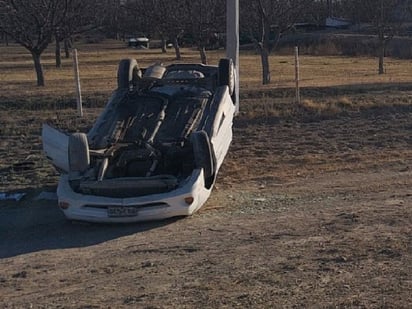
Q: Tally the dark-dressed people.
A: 0